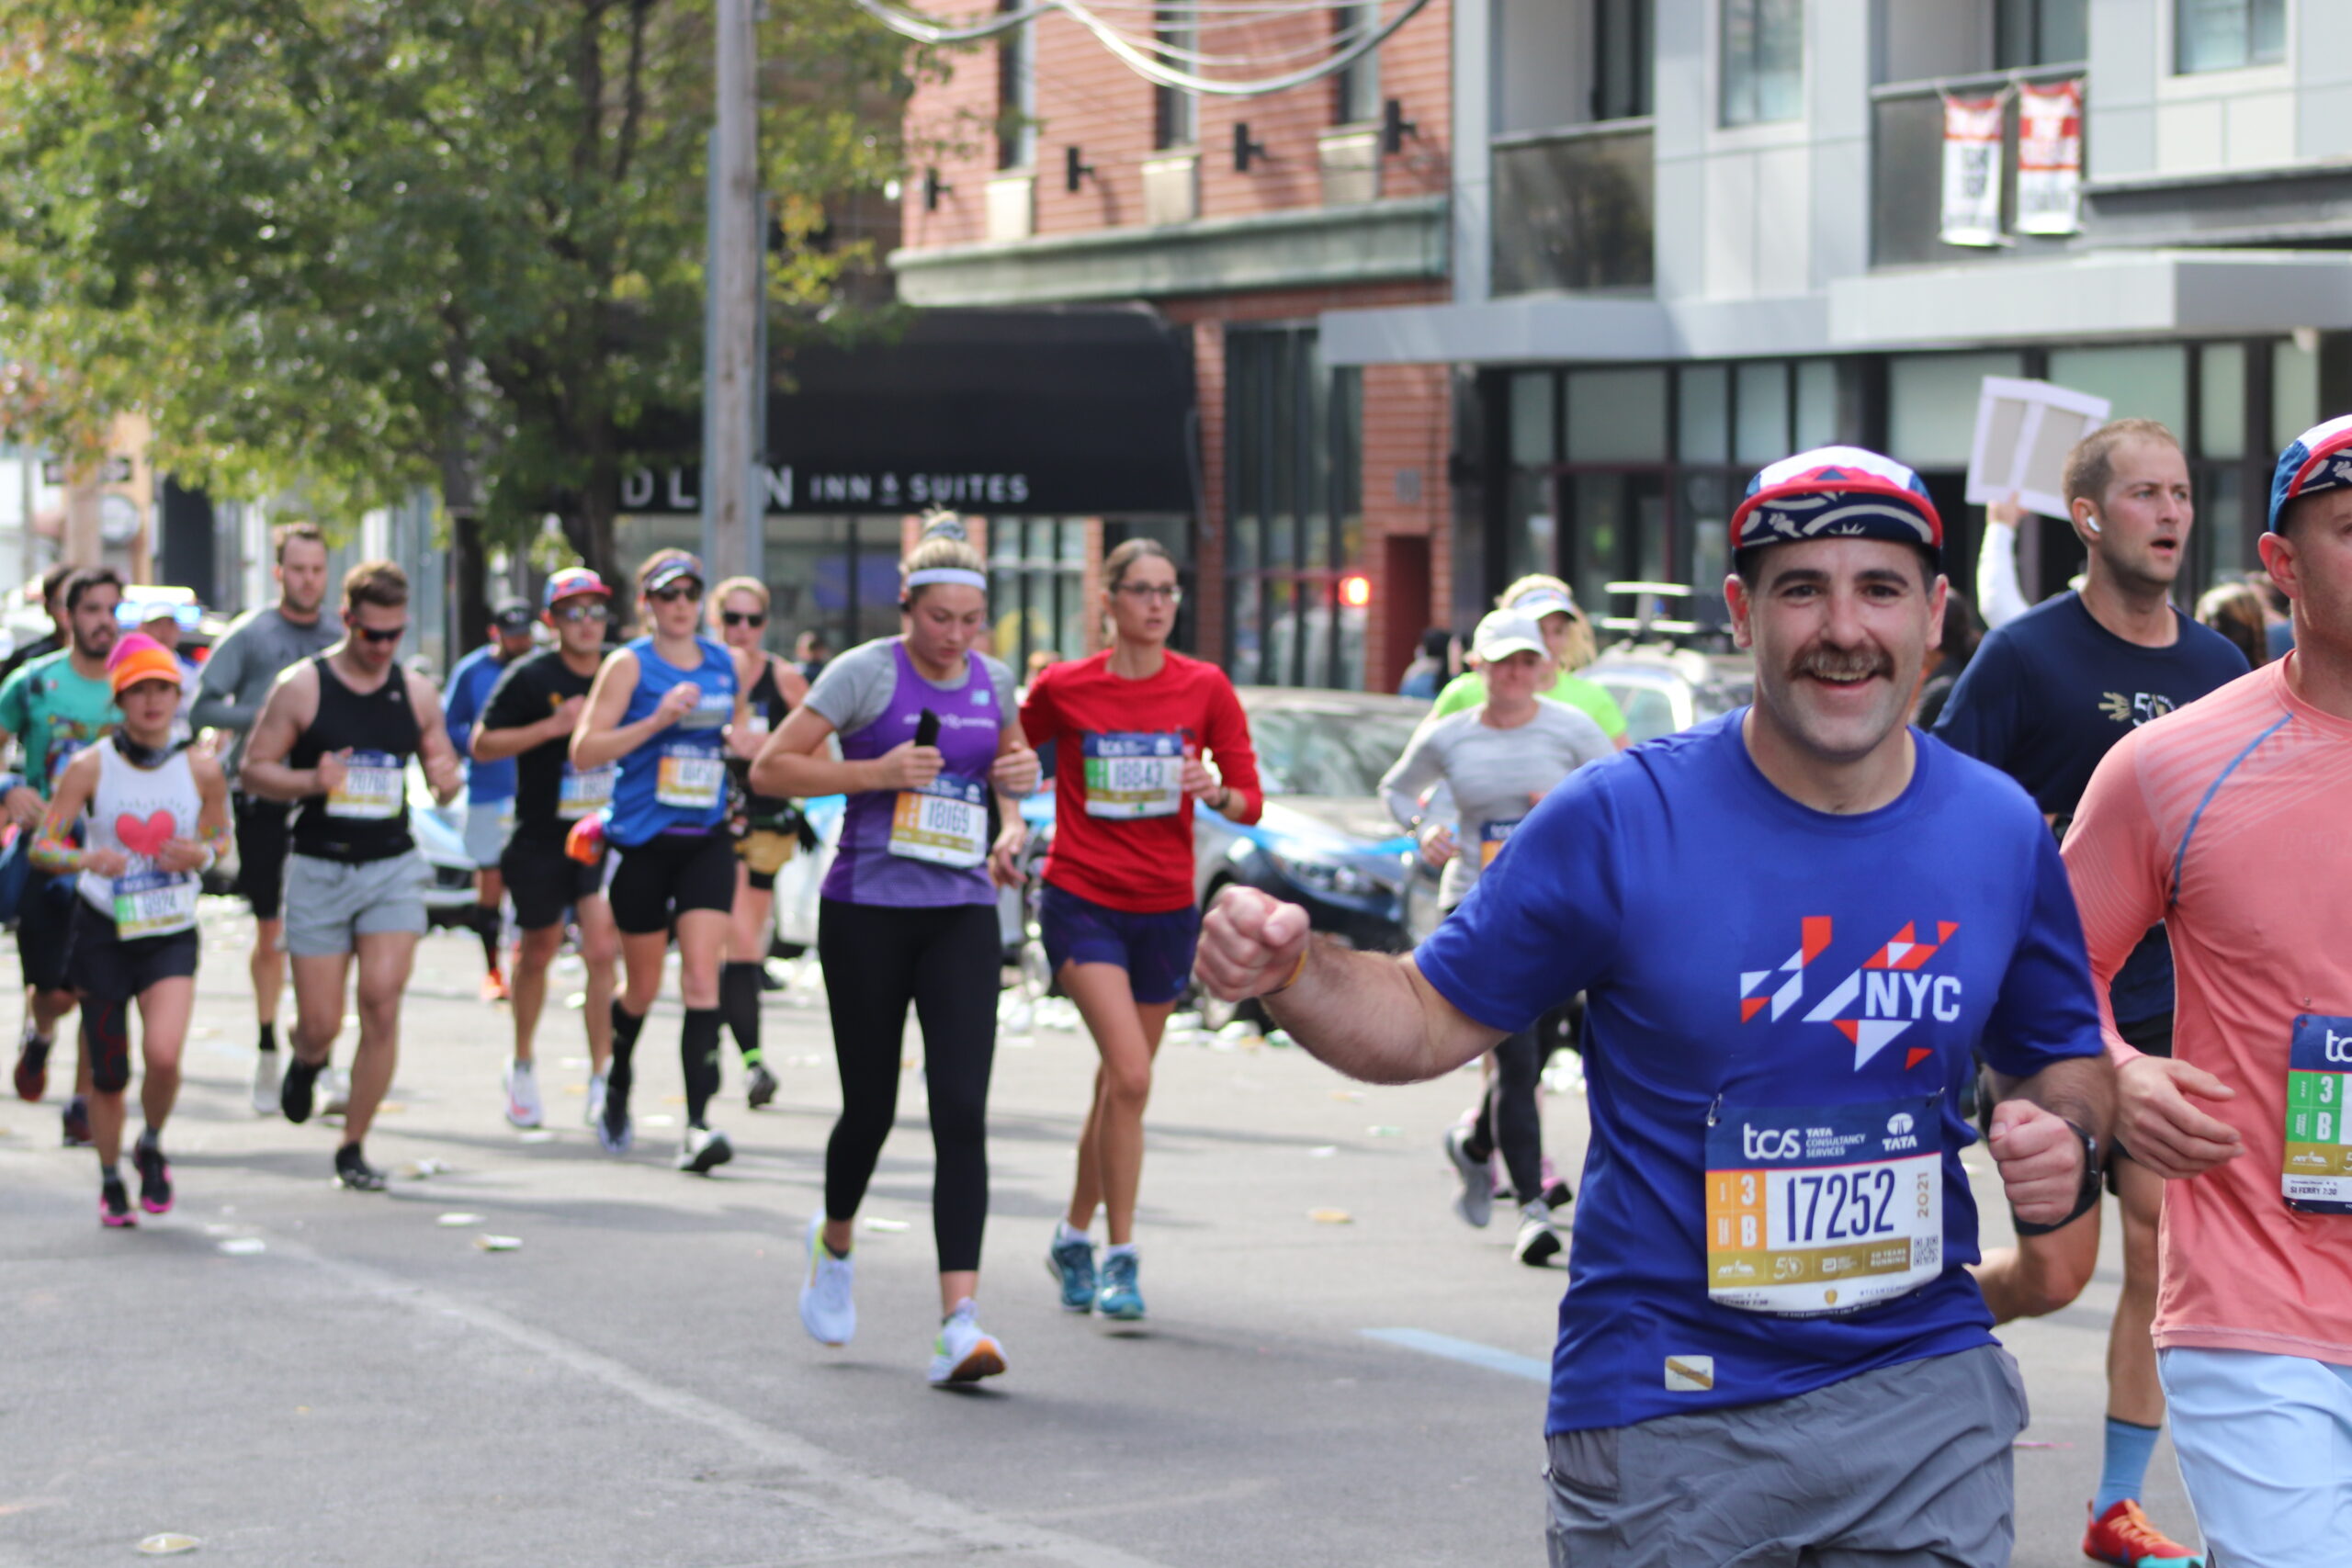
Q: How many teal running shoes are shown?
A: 2